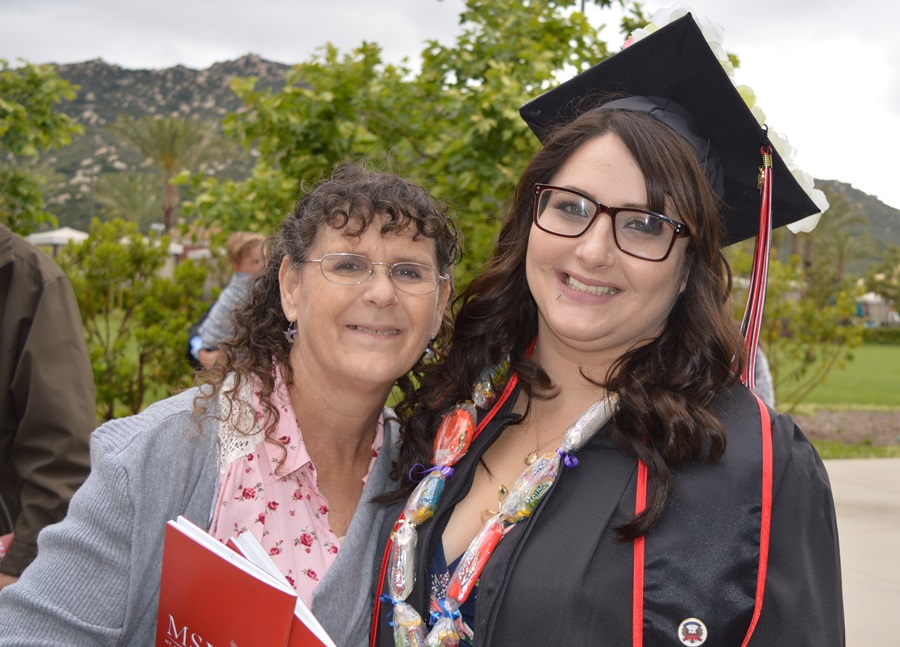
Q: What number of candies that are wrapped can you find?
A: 9